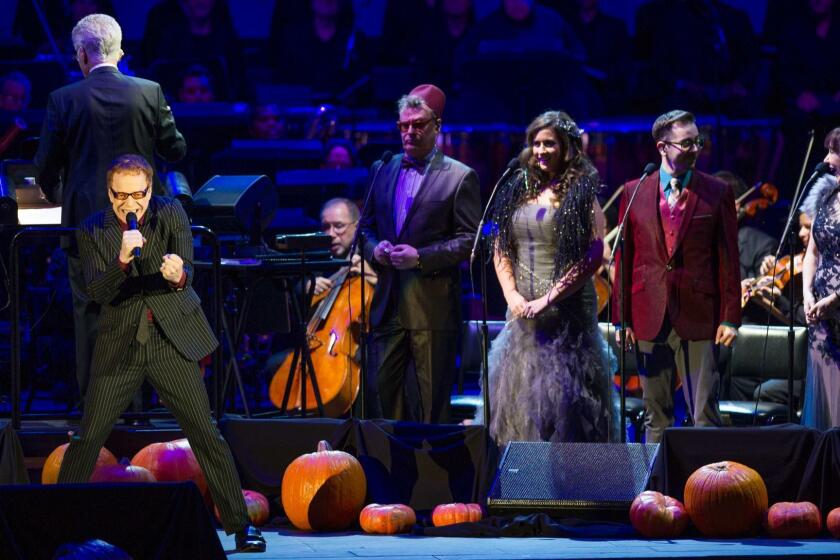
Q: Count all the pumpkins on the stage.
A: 11